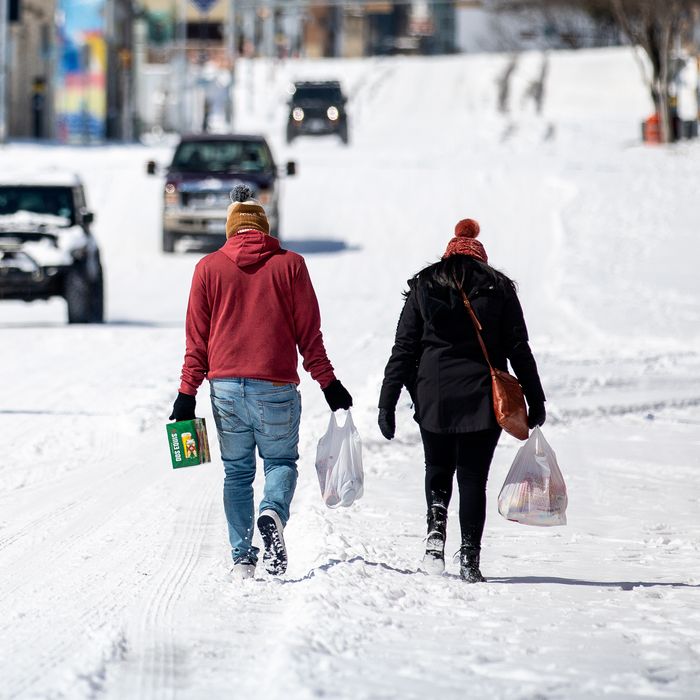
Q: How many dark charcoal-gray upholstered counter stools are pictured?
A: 0